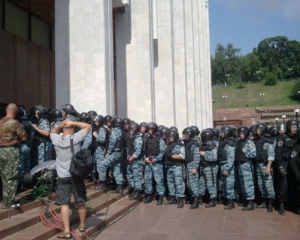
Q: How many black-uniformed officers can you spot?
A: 2